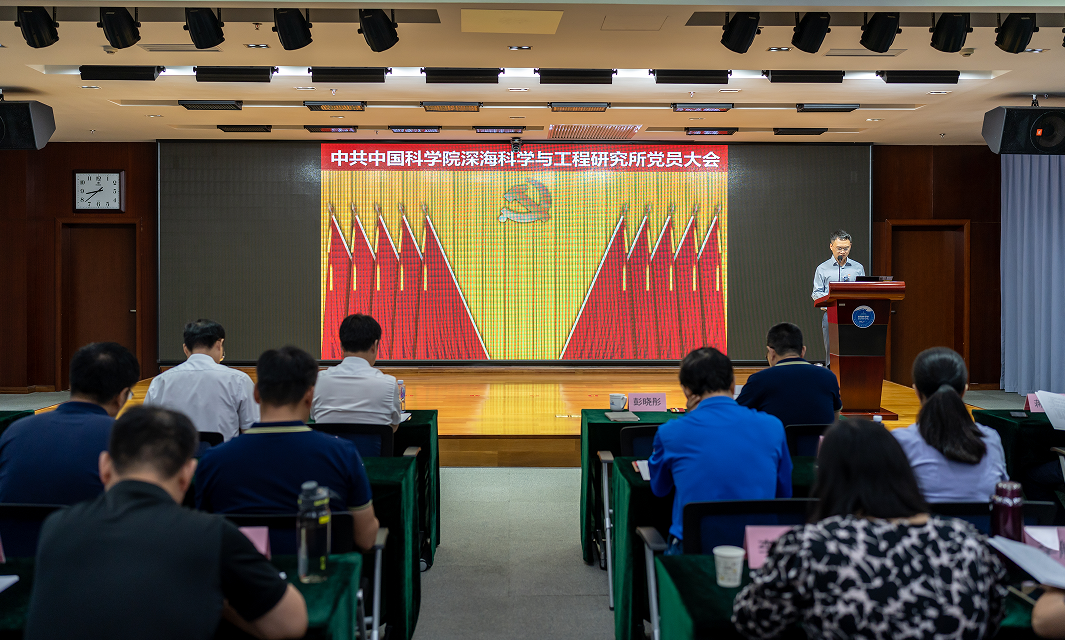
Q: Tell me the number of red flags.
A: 10